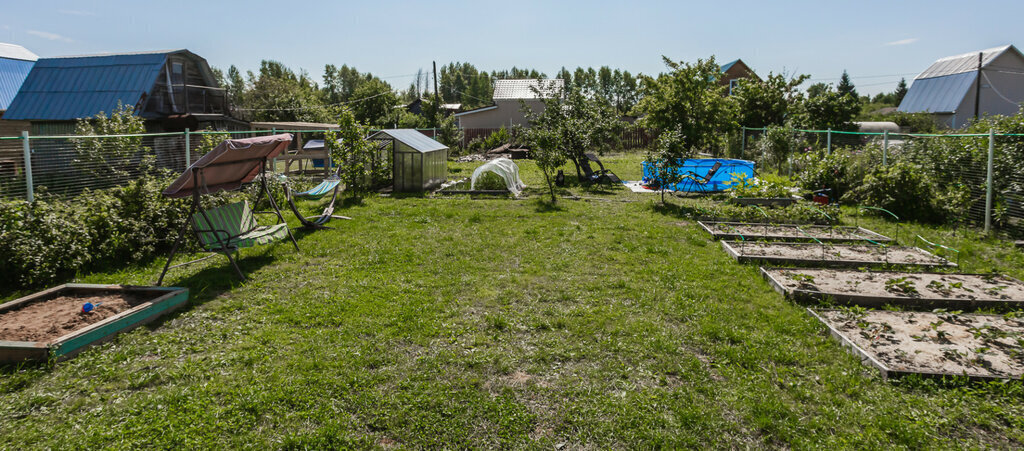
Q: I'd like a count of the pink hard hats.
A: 0